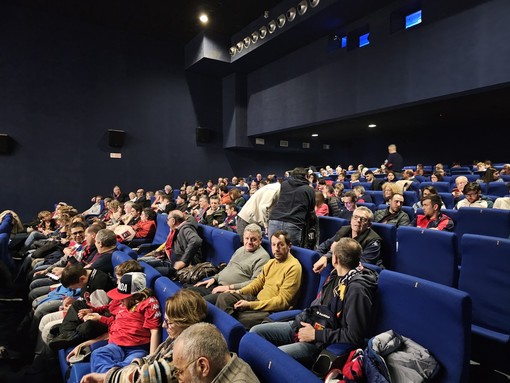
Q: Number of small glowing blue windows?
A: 3